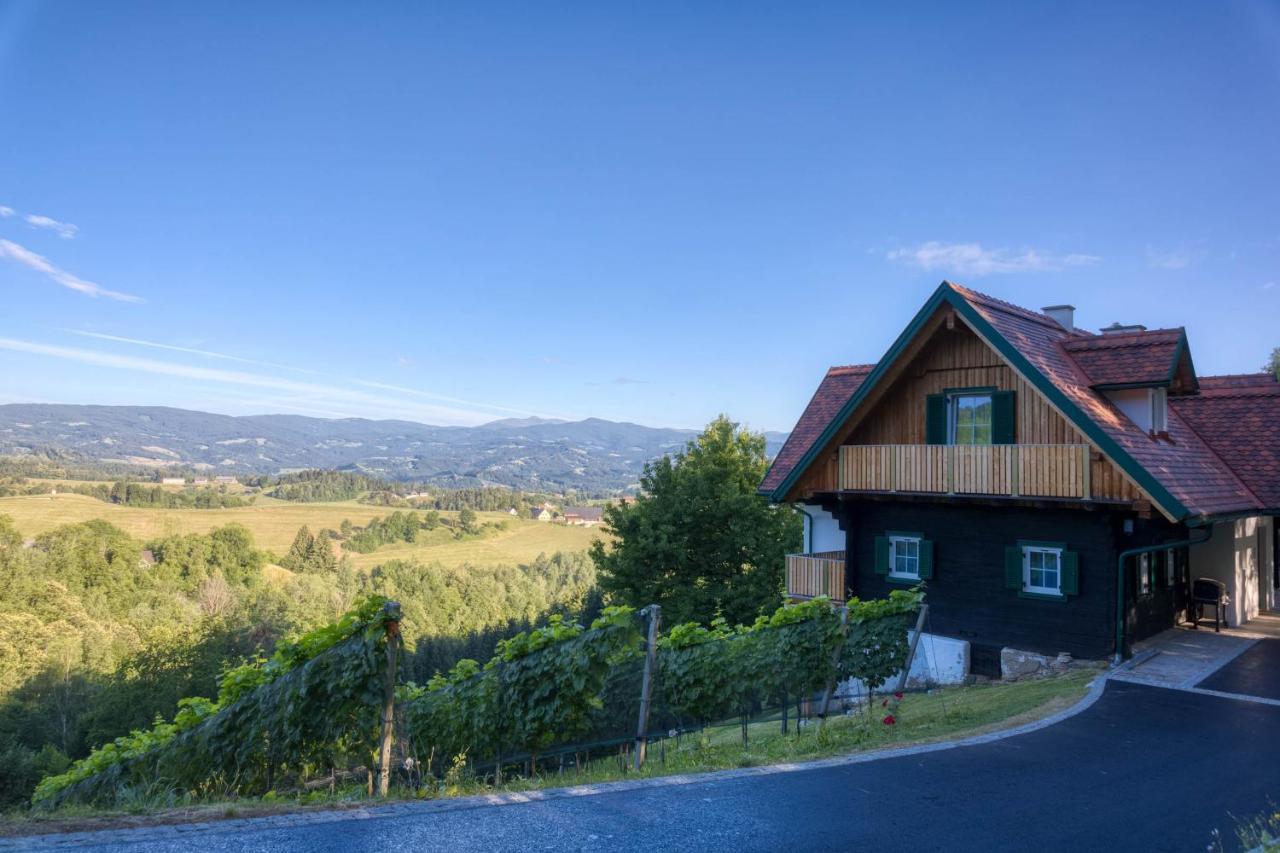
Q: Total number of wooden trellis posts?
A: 4